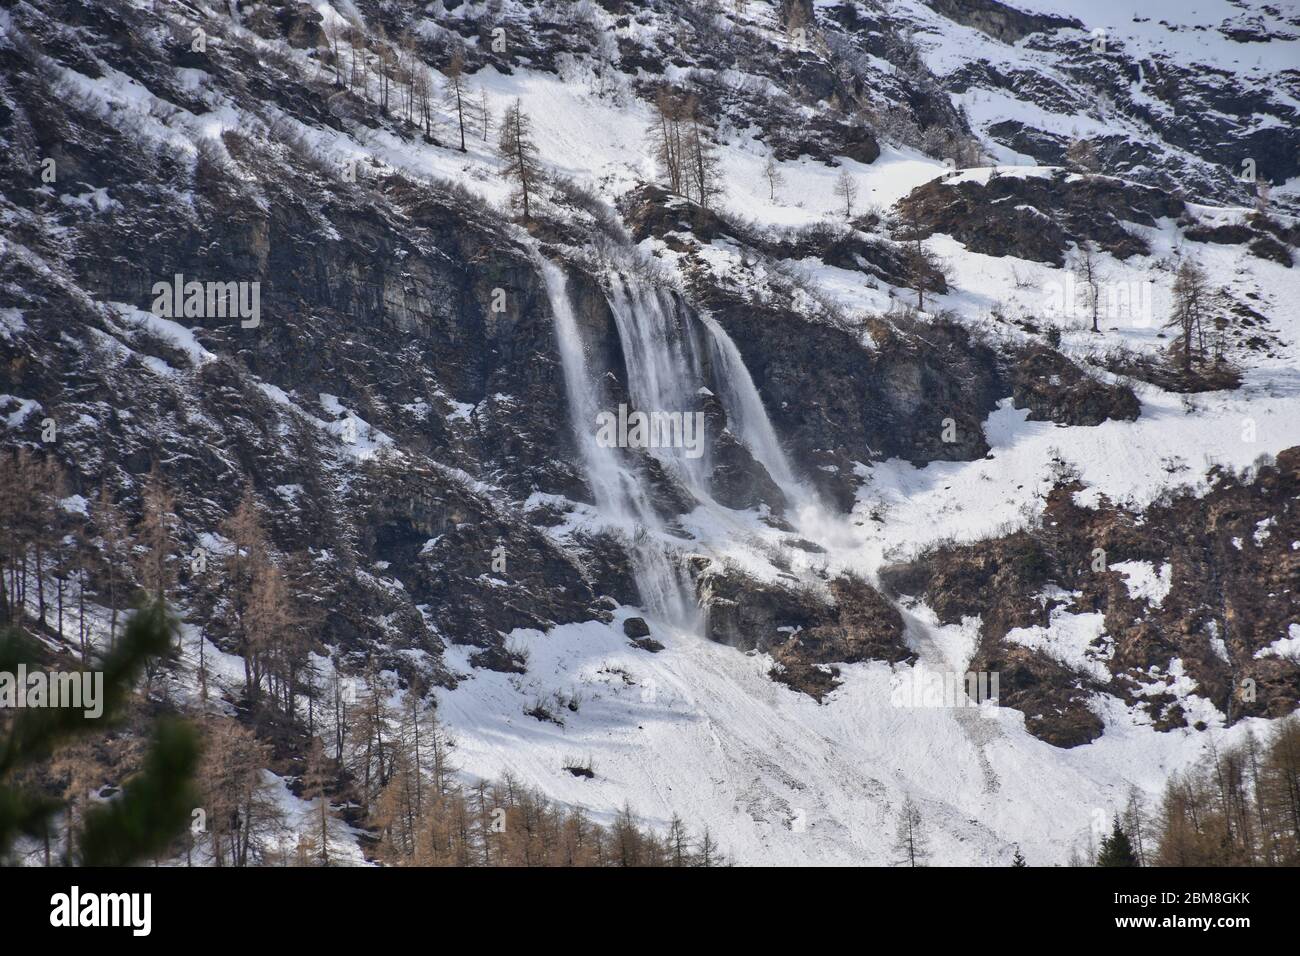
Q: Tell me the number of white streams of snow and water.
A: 3